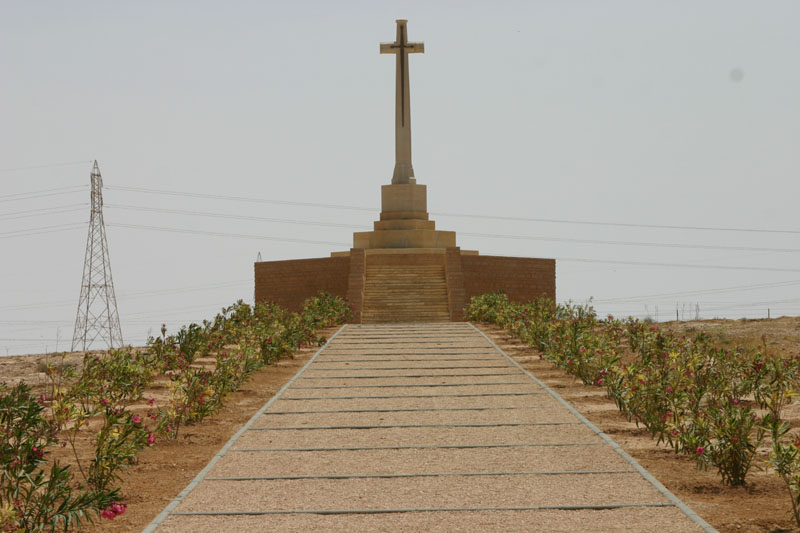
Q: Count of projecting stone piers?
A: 2